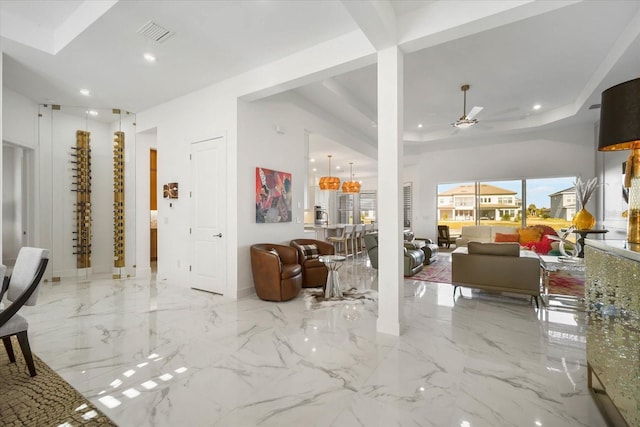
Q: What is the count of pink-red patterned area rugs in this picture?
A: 1